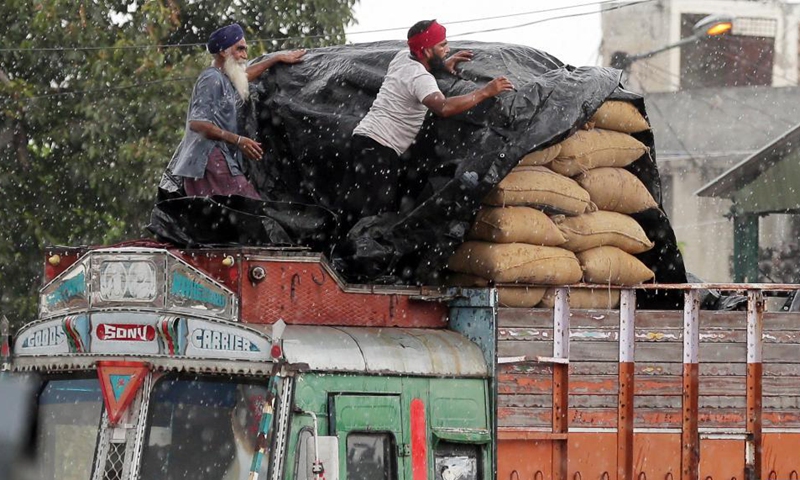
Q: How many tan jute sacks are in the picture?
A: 11